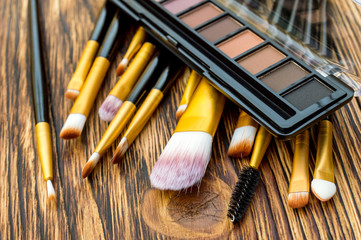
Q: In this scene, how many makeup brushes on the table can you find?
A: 13